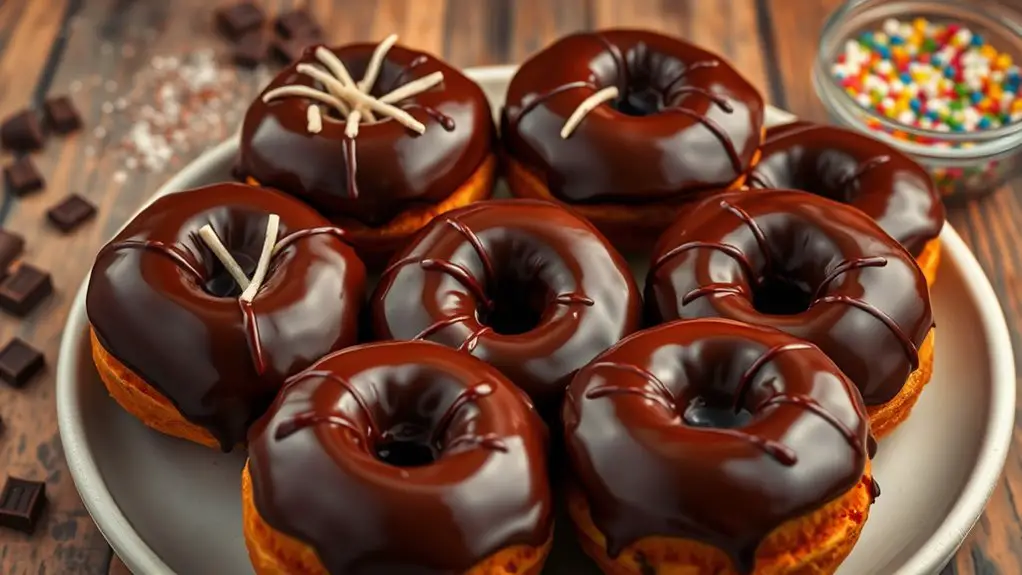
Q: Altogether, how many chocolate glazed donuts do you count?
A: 8